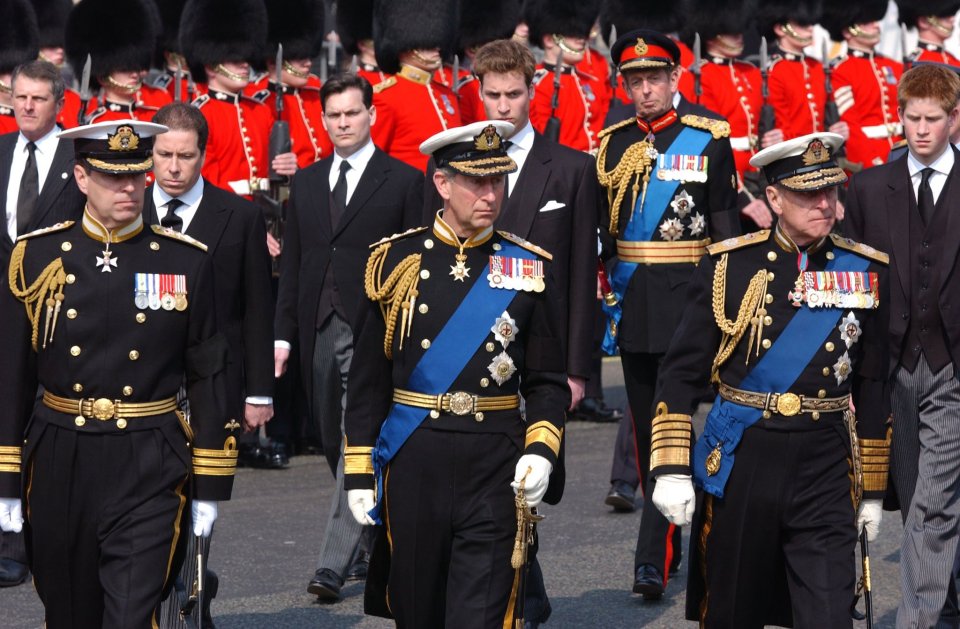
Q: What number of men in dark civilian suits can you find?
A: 5